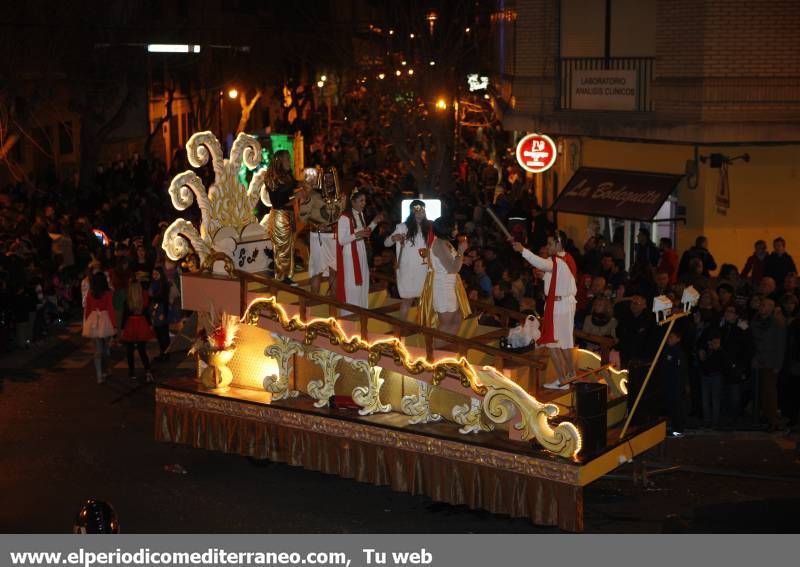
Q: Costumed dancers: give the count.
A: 6